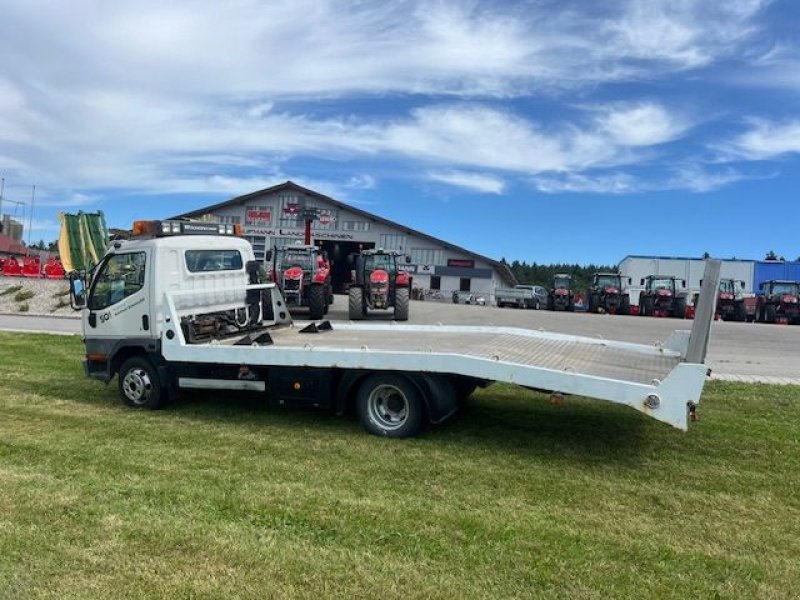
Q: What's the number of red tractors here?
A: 7